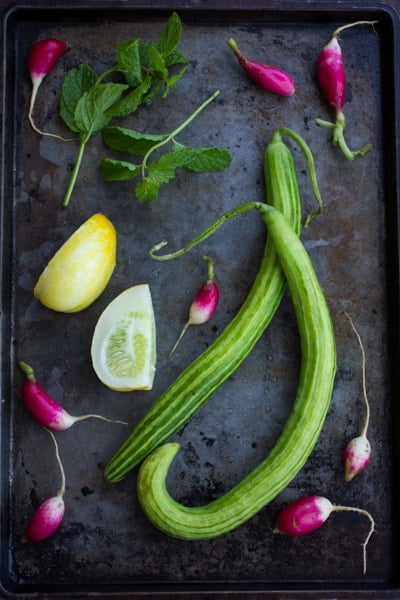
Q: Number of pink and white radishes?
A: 8